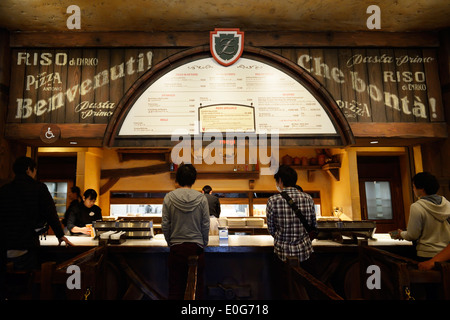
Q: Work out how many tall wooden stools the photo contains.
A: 0